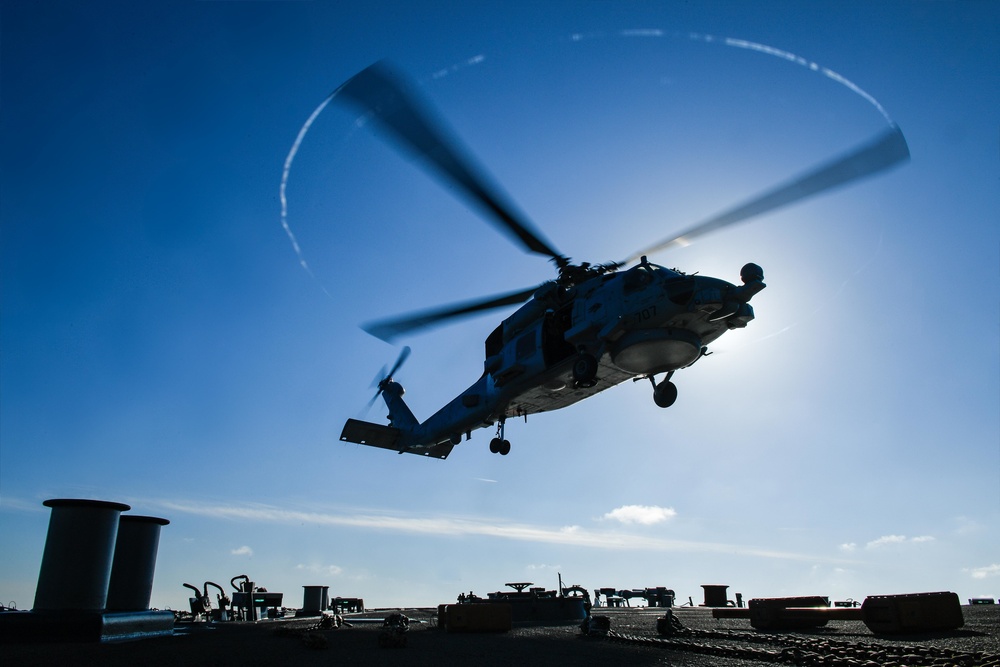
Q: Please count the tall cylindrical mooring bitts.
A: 2